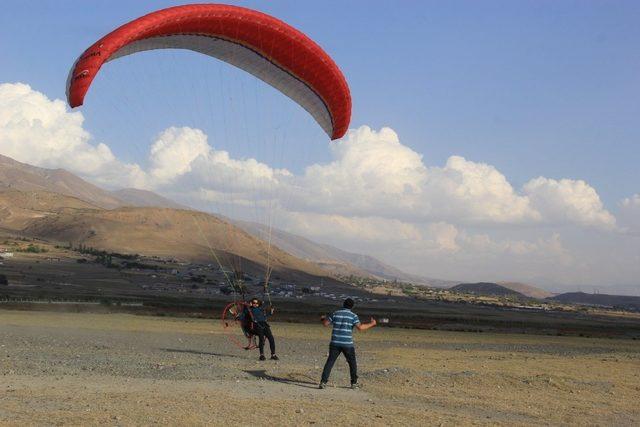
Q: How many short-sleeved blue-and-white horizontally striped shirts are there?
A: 1